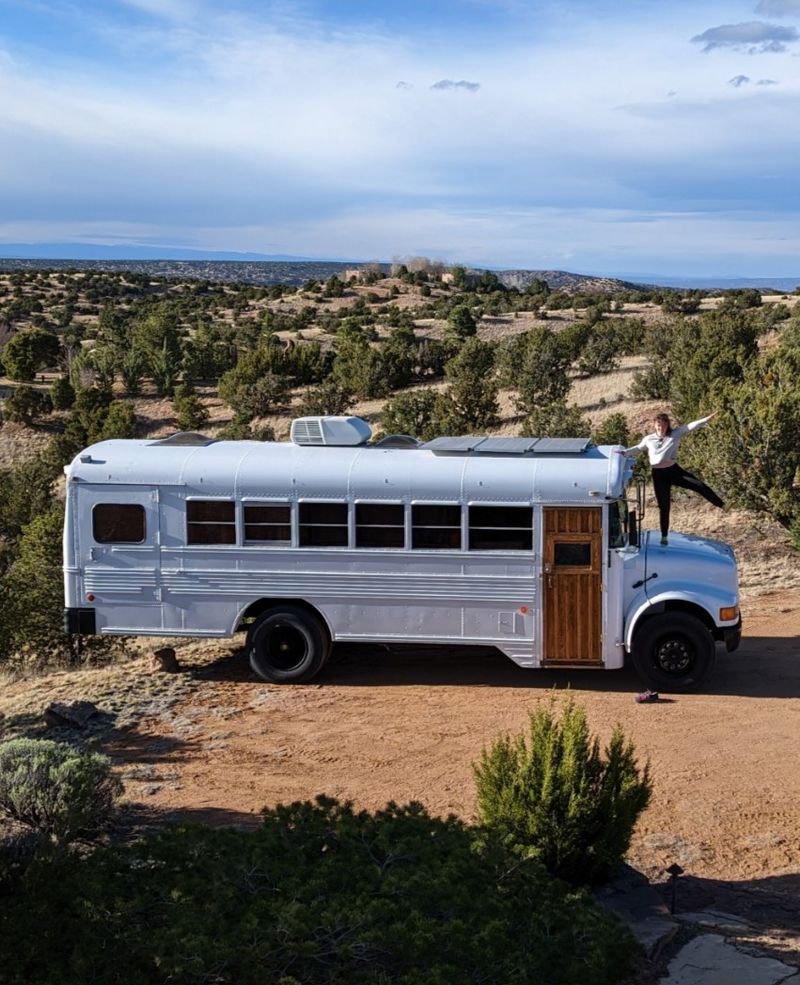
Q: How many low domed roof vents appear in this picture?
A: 2